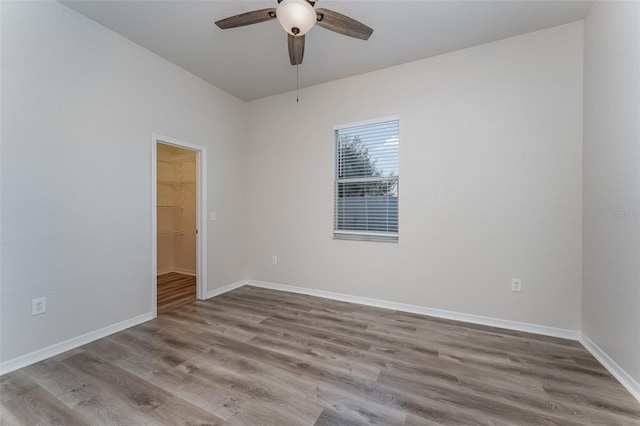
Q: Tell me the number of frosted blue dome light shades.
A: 0